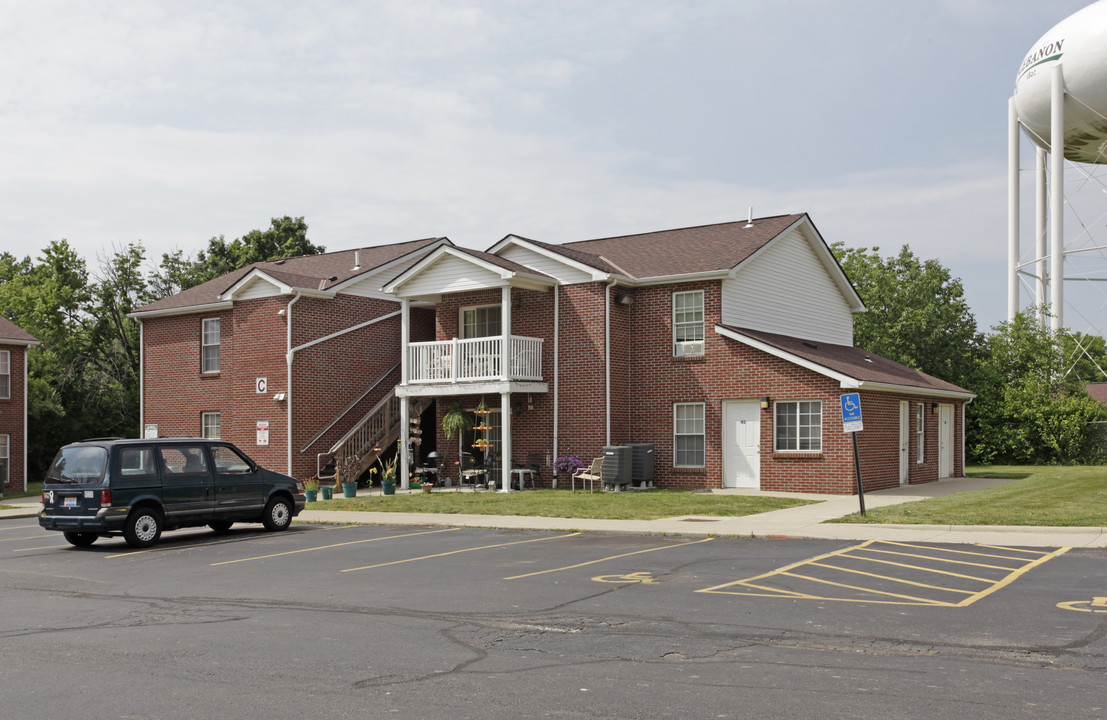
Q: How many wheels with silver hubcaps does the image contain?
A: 2